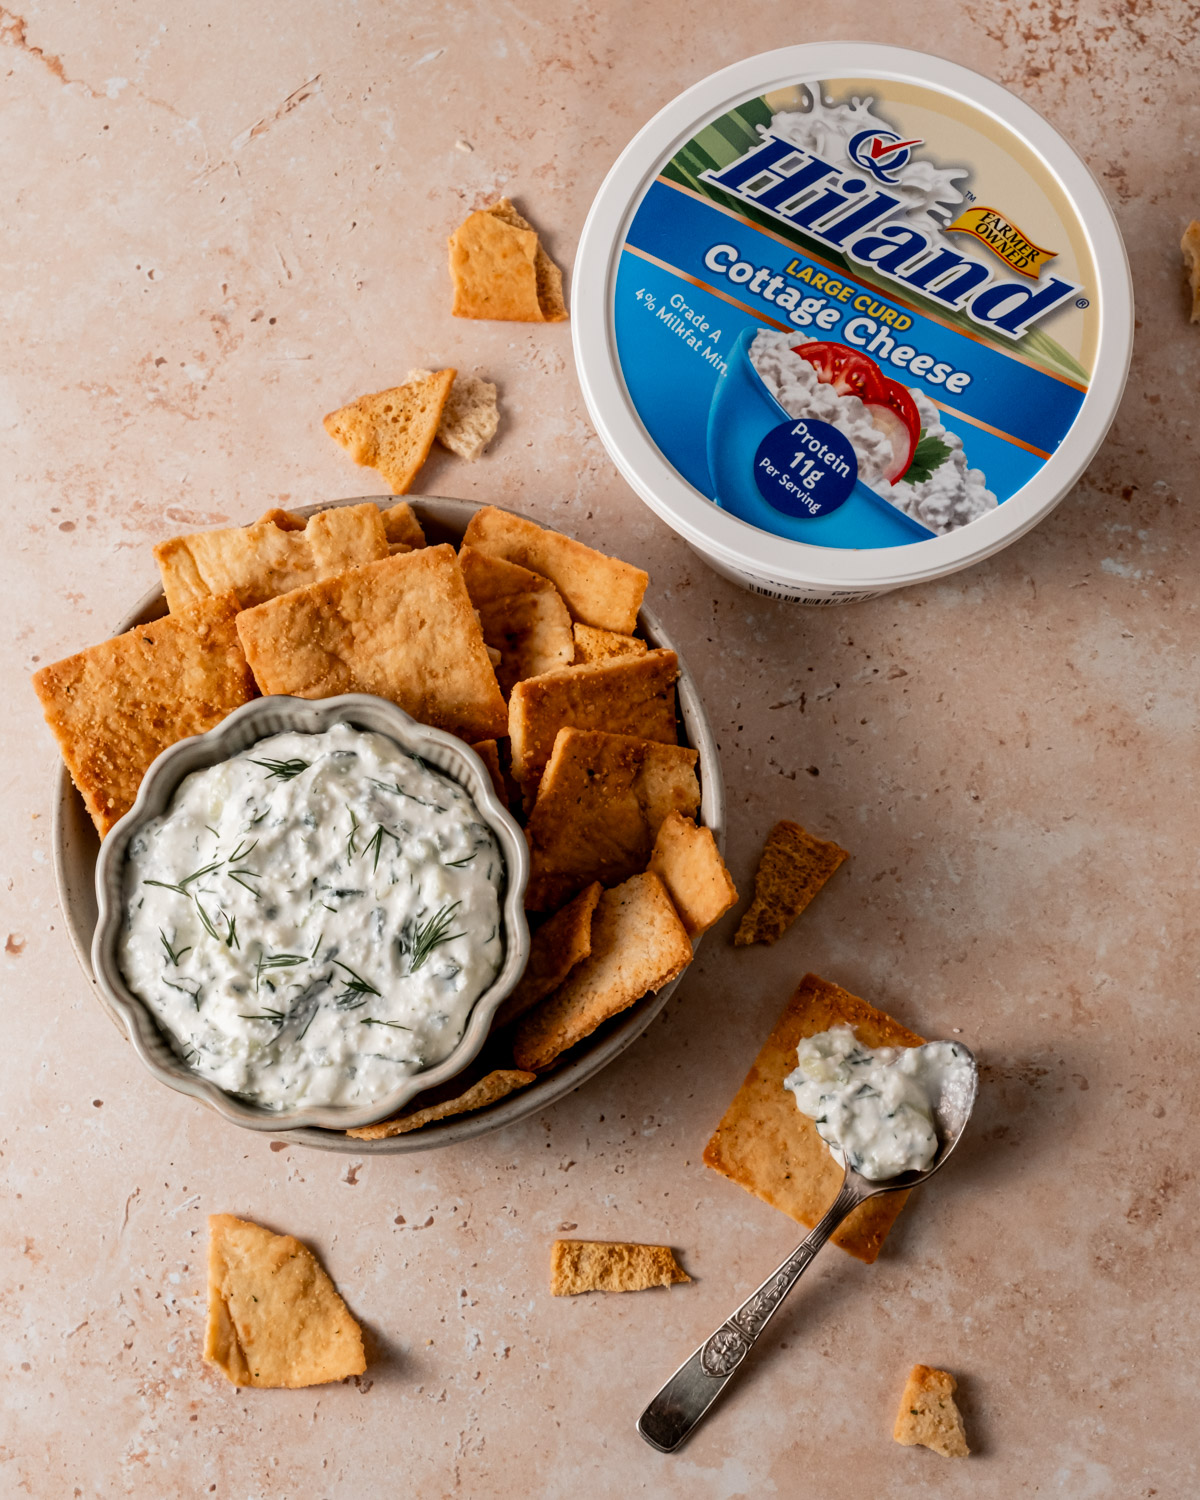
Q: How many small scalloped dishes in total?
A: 1